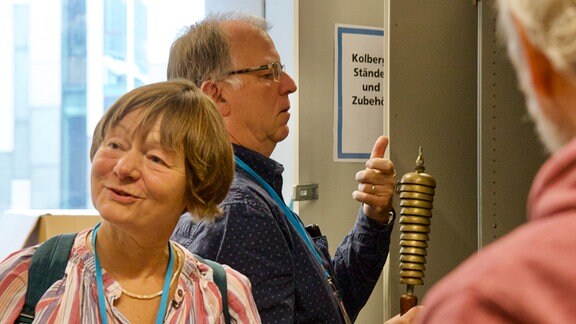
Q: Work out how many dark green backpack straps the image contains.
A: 2